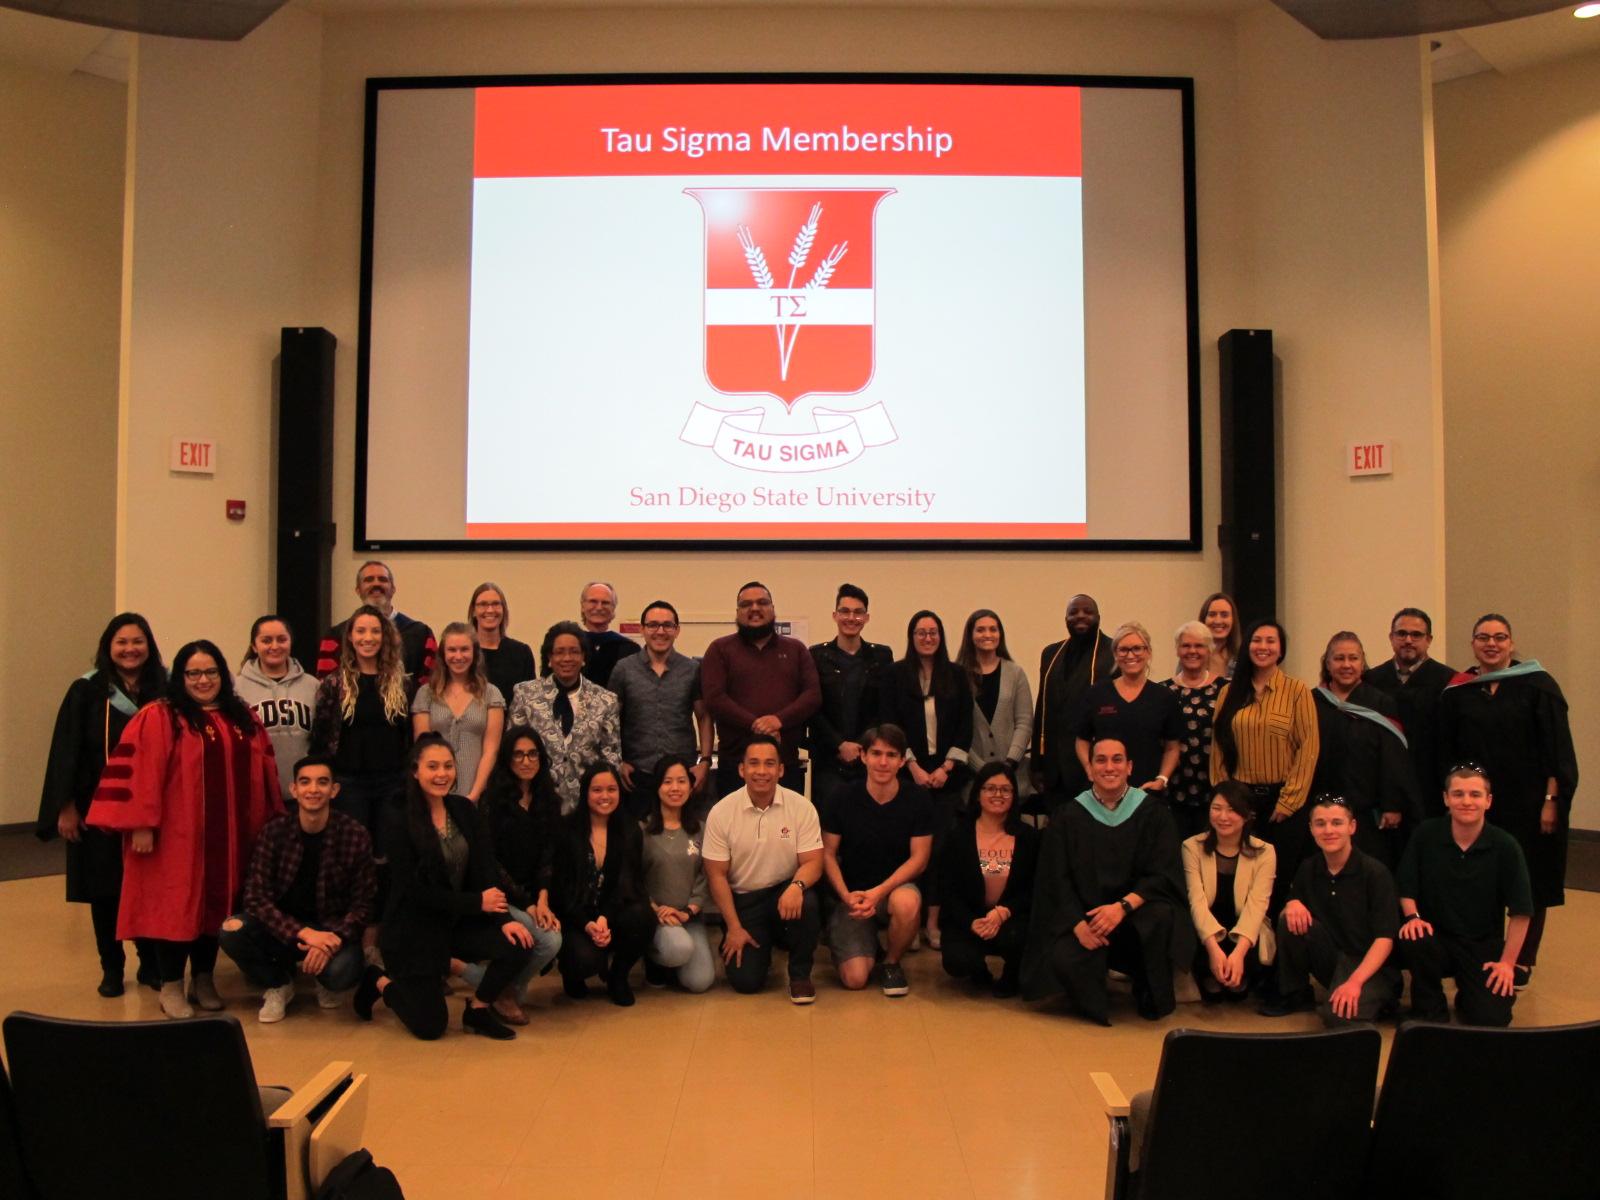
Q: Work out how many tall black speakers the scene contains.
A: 2